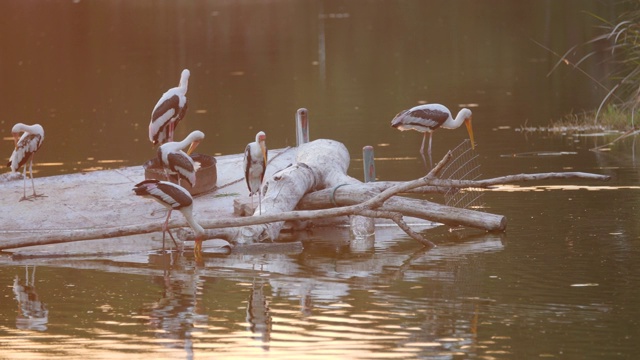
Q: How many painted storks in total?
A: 6